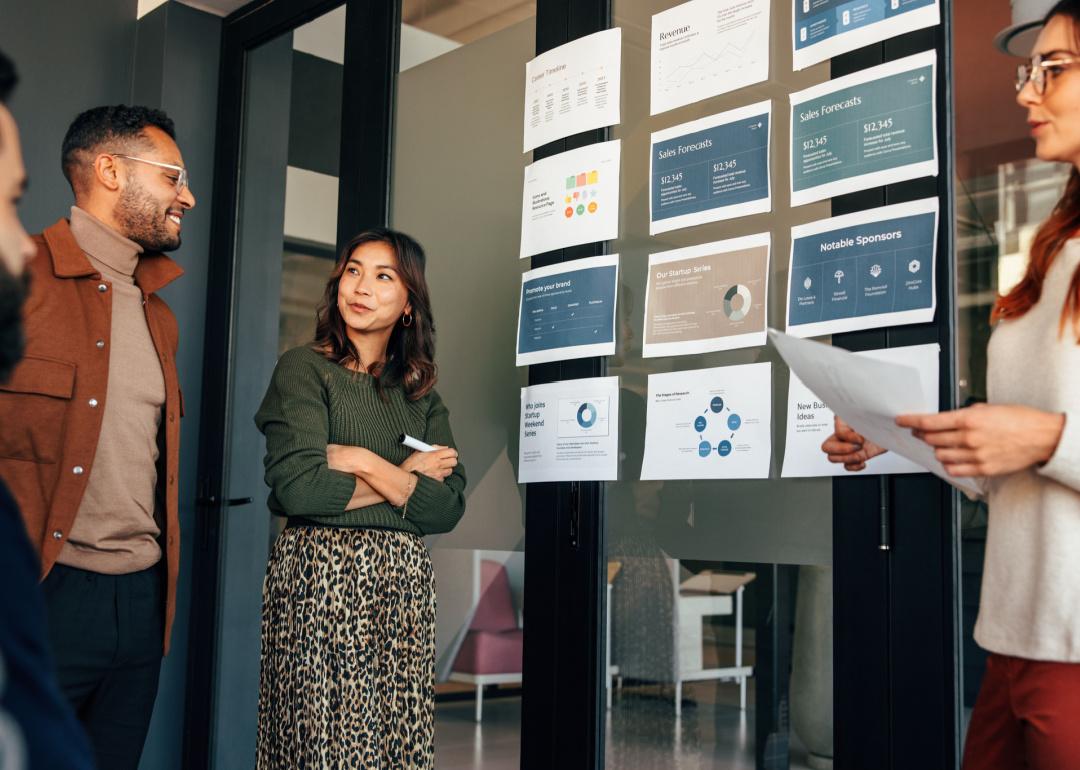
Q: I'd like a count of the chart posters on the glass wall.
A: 12